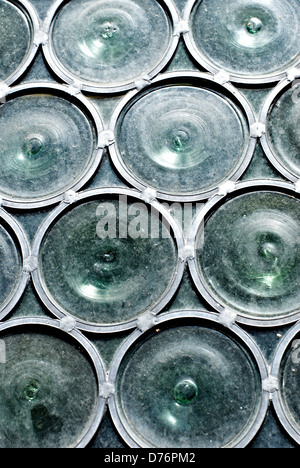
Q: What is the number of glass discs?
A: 12